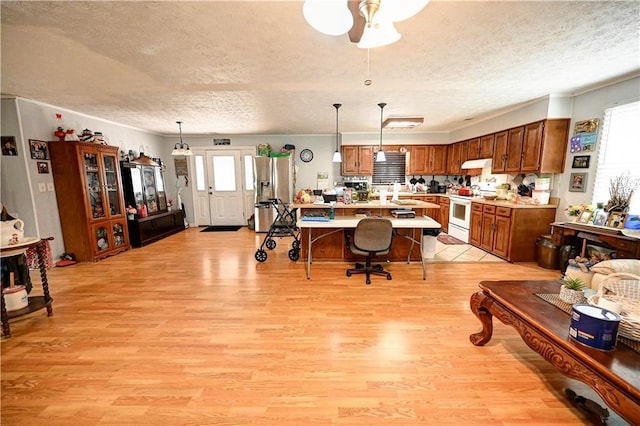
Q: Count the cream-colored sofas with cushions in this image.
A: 1